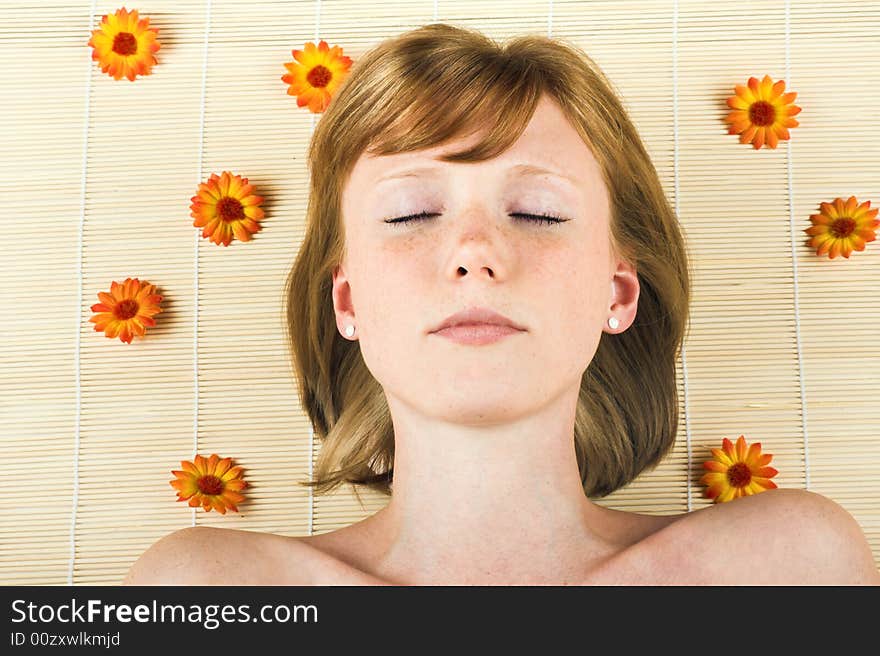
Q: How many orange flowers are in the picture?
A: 8